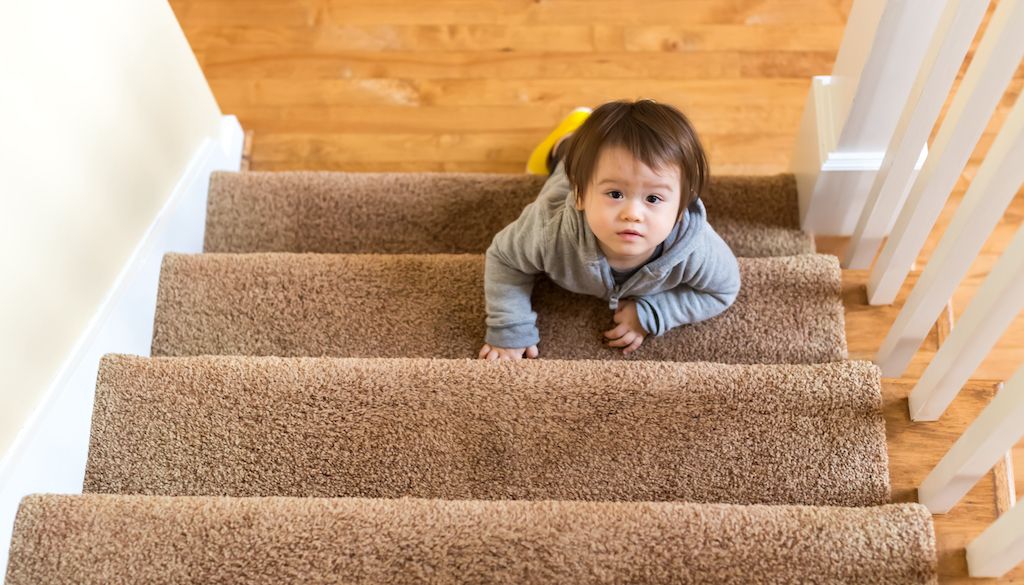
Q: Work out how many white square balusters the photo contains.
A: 6